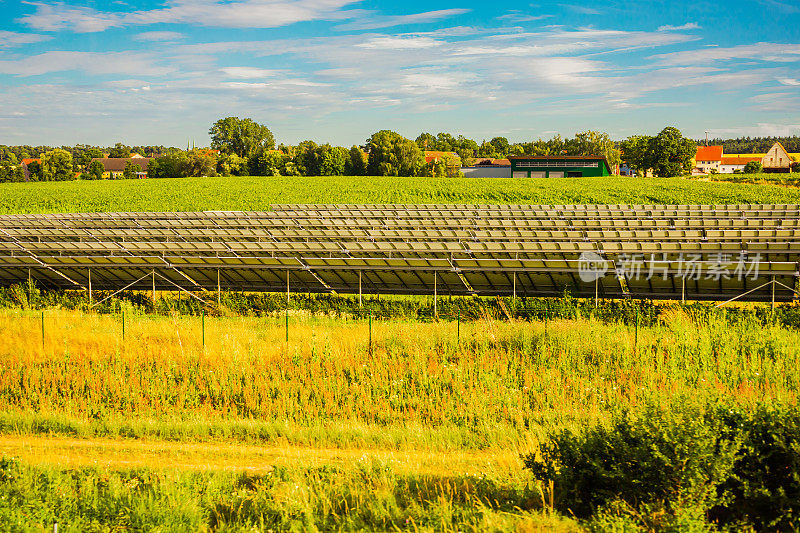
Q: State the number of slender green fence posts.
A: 8